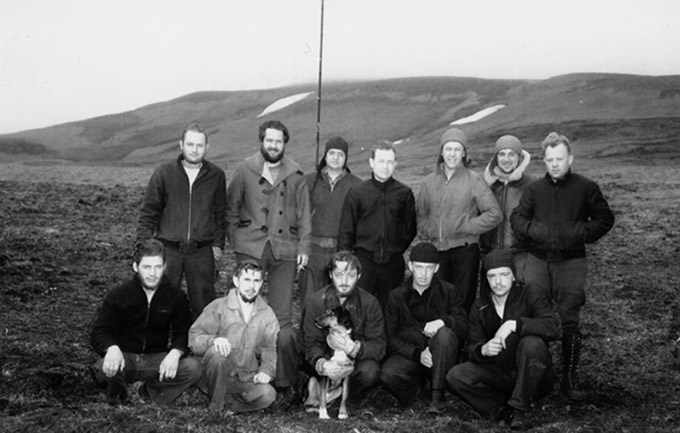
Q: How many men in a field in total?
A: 12